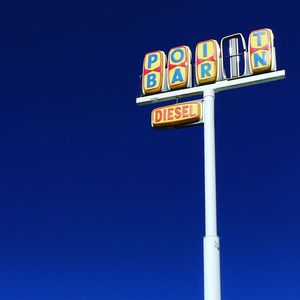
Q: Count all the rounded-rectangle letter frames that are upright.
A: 5